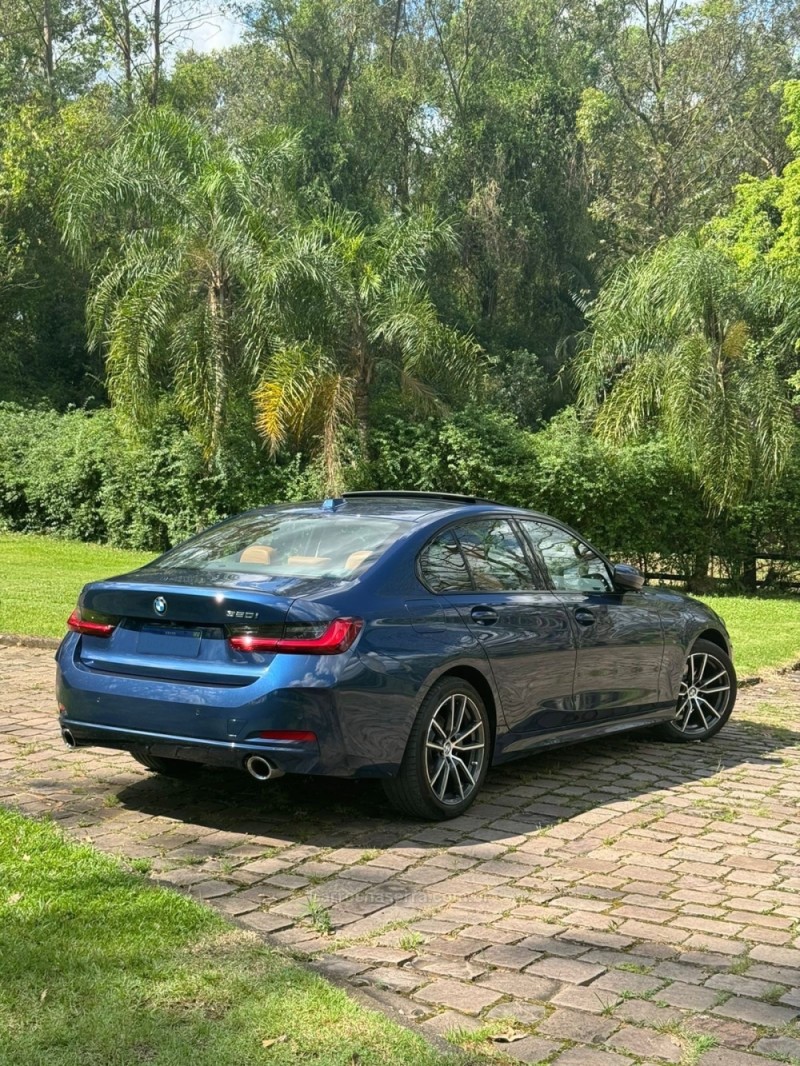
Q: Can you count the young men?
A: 0